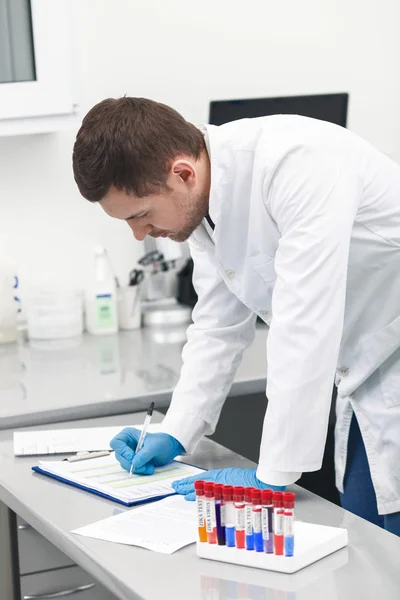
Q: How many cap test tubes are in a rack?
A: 10